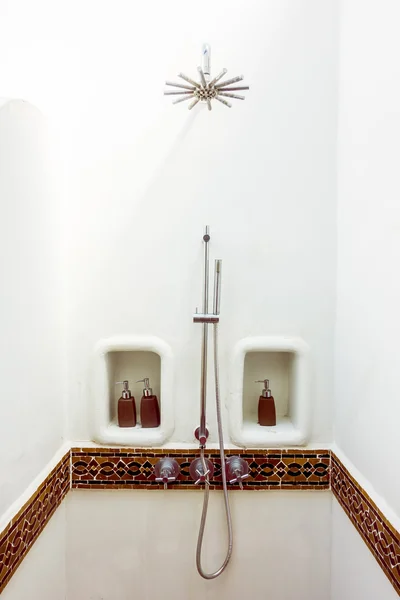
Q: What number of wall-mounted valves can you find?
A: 3